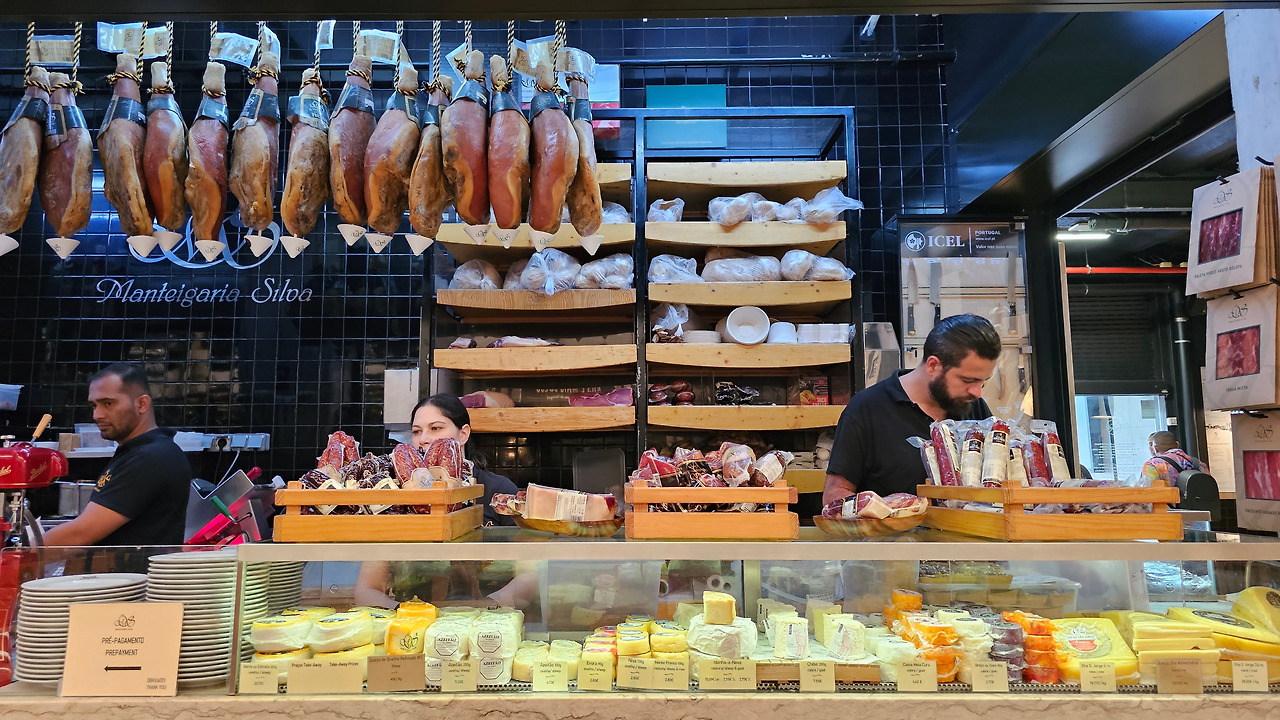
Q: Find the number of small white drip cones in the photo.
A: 14